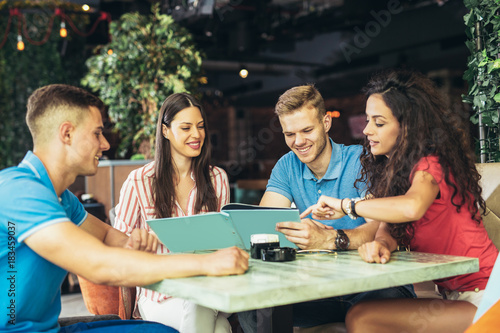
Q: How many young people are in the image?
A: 4